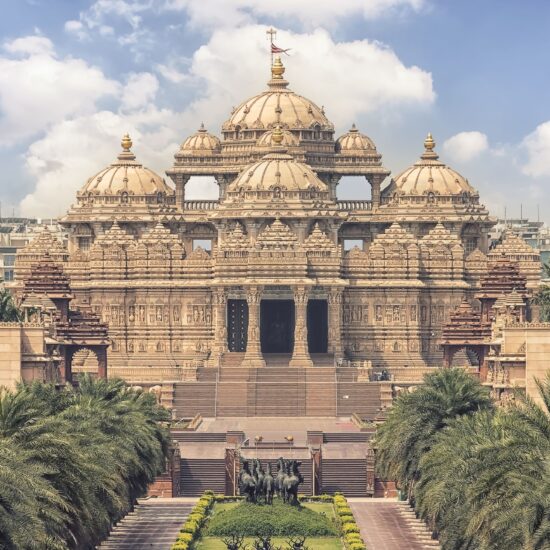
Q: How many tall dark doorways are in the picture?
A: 3